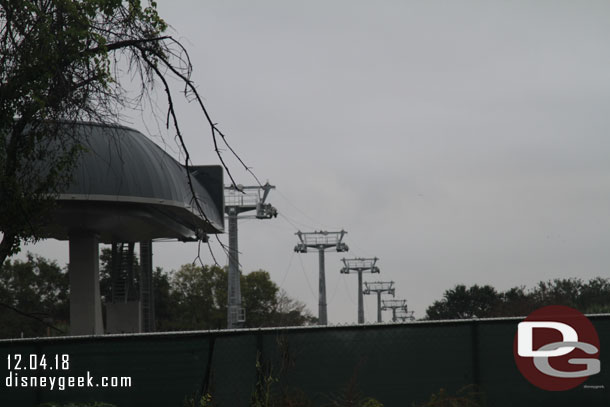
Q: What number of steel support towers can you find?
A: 6